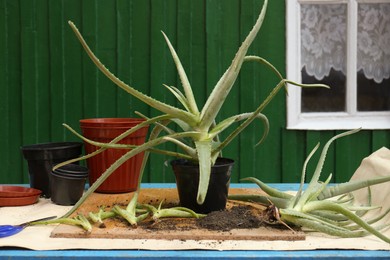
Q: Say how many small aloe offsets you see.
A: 4